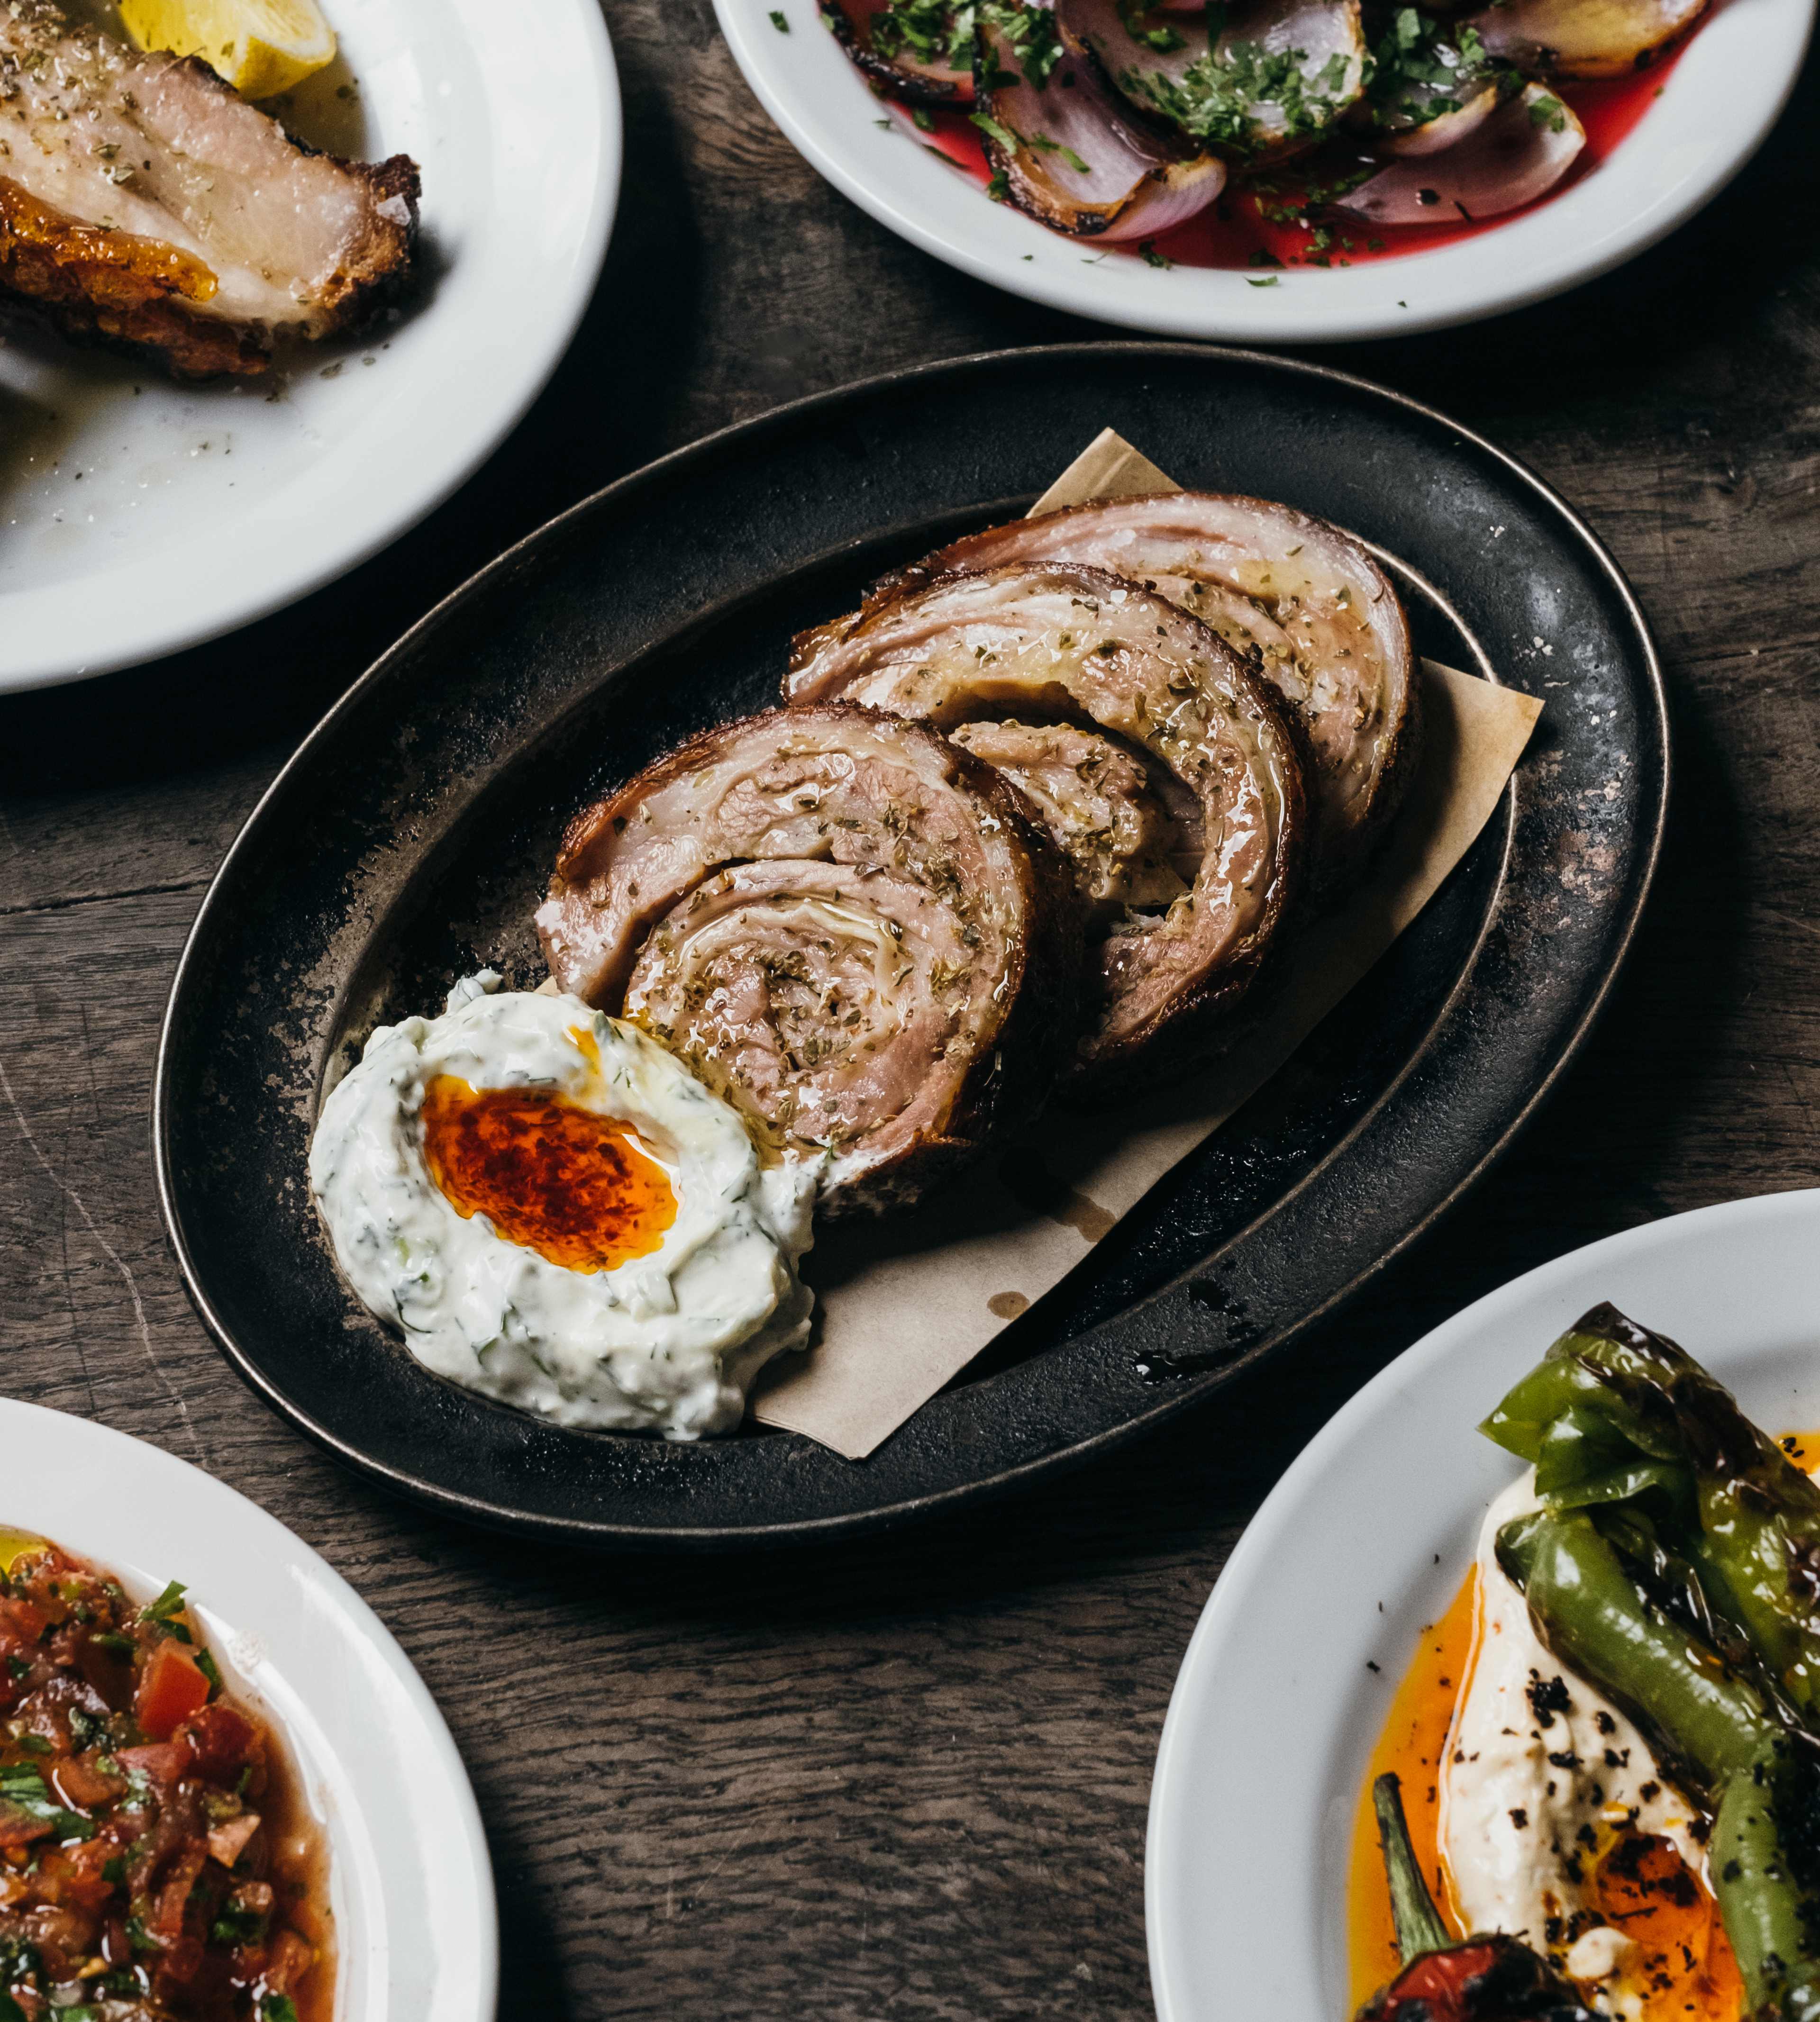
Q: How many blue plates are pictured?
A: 0